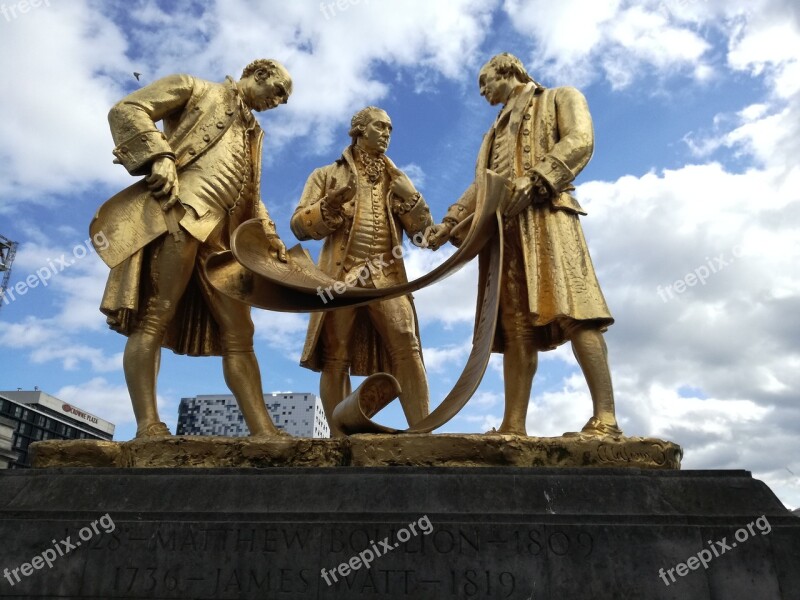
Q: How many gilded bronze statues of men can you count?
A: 3